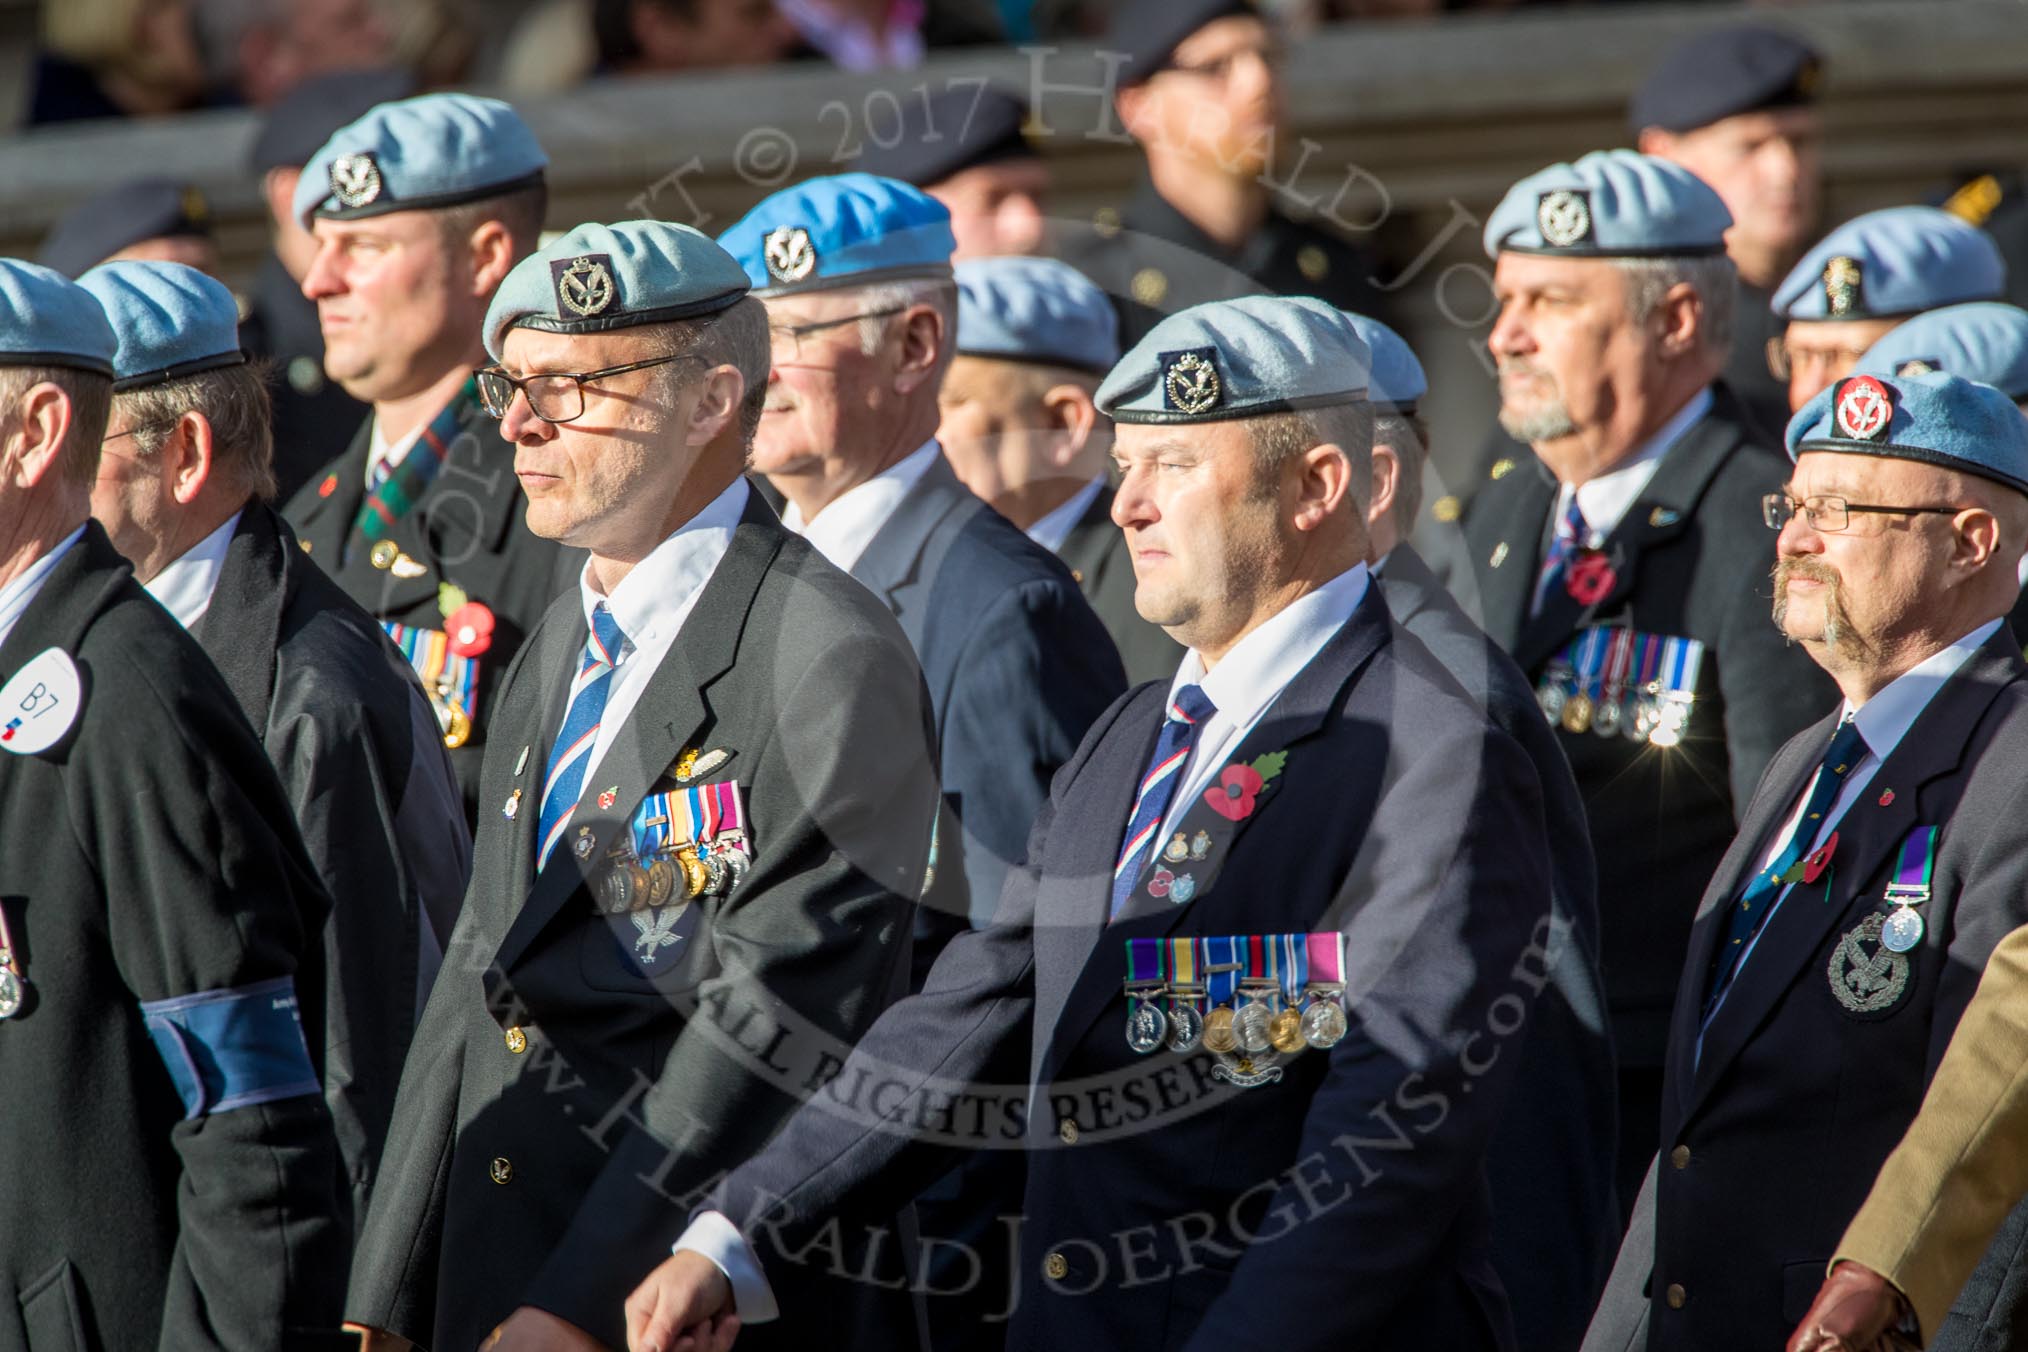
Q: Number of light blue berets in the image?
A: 12